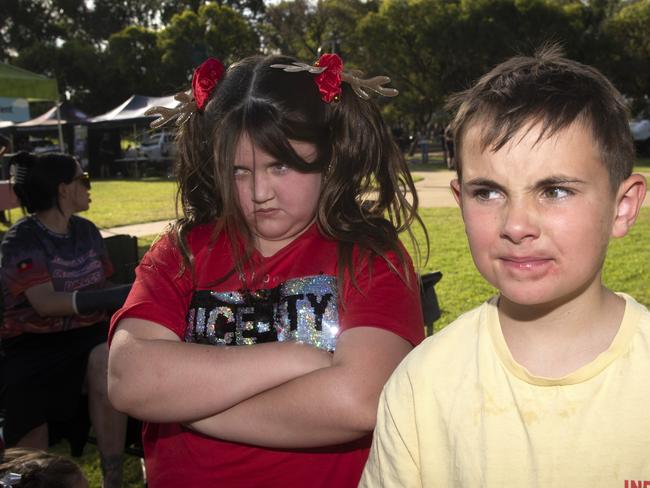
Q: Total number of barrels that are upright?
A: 0